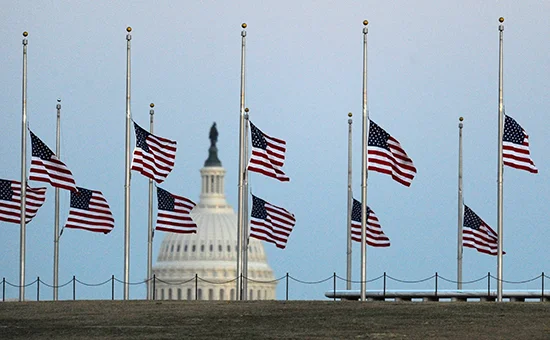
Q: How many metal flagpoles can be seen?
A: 10